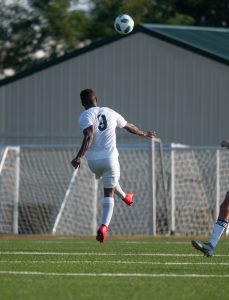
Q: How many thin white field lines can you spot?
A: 3